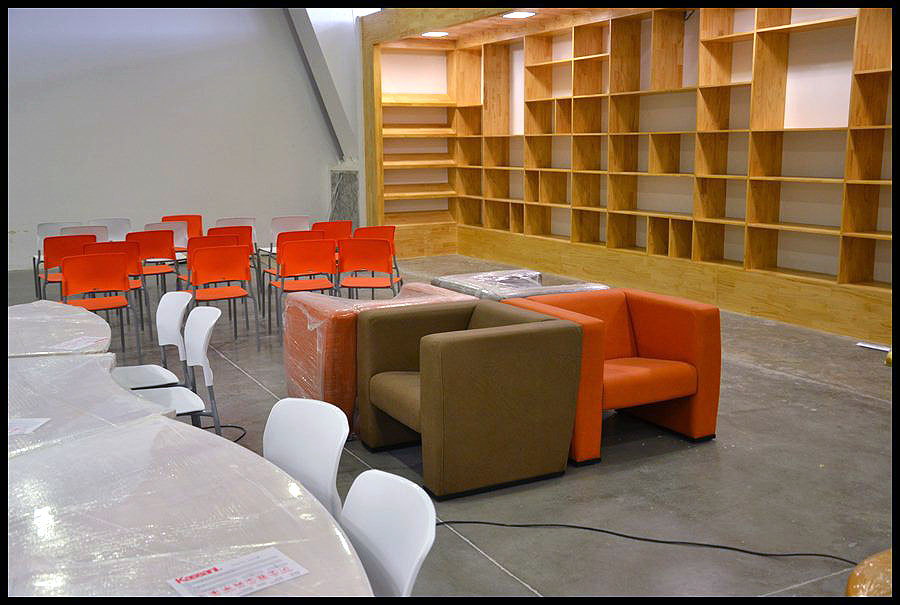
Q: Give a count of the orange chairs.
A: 15